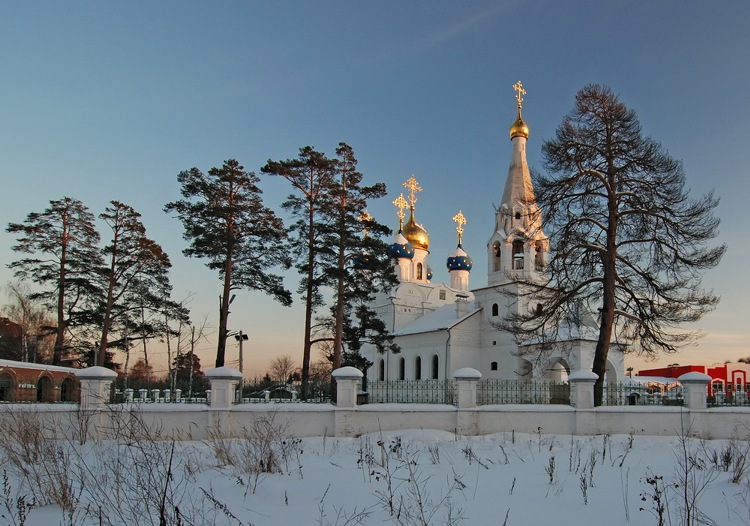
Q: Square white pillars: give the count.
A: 6